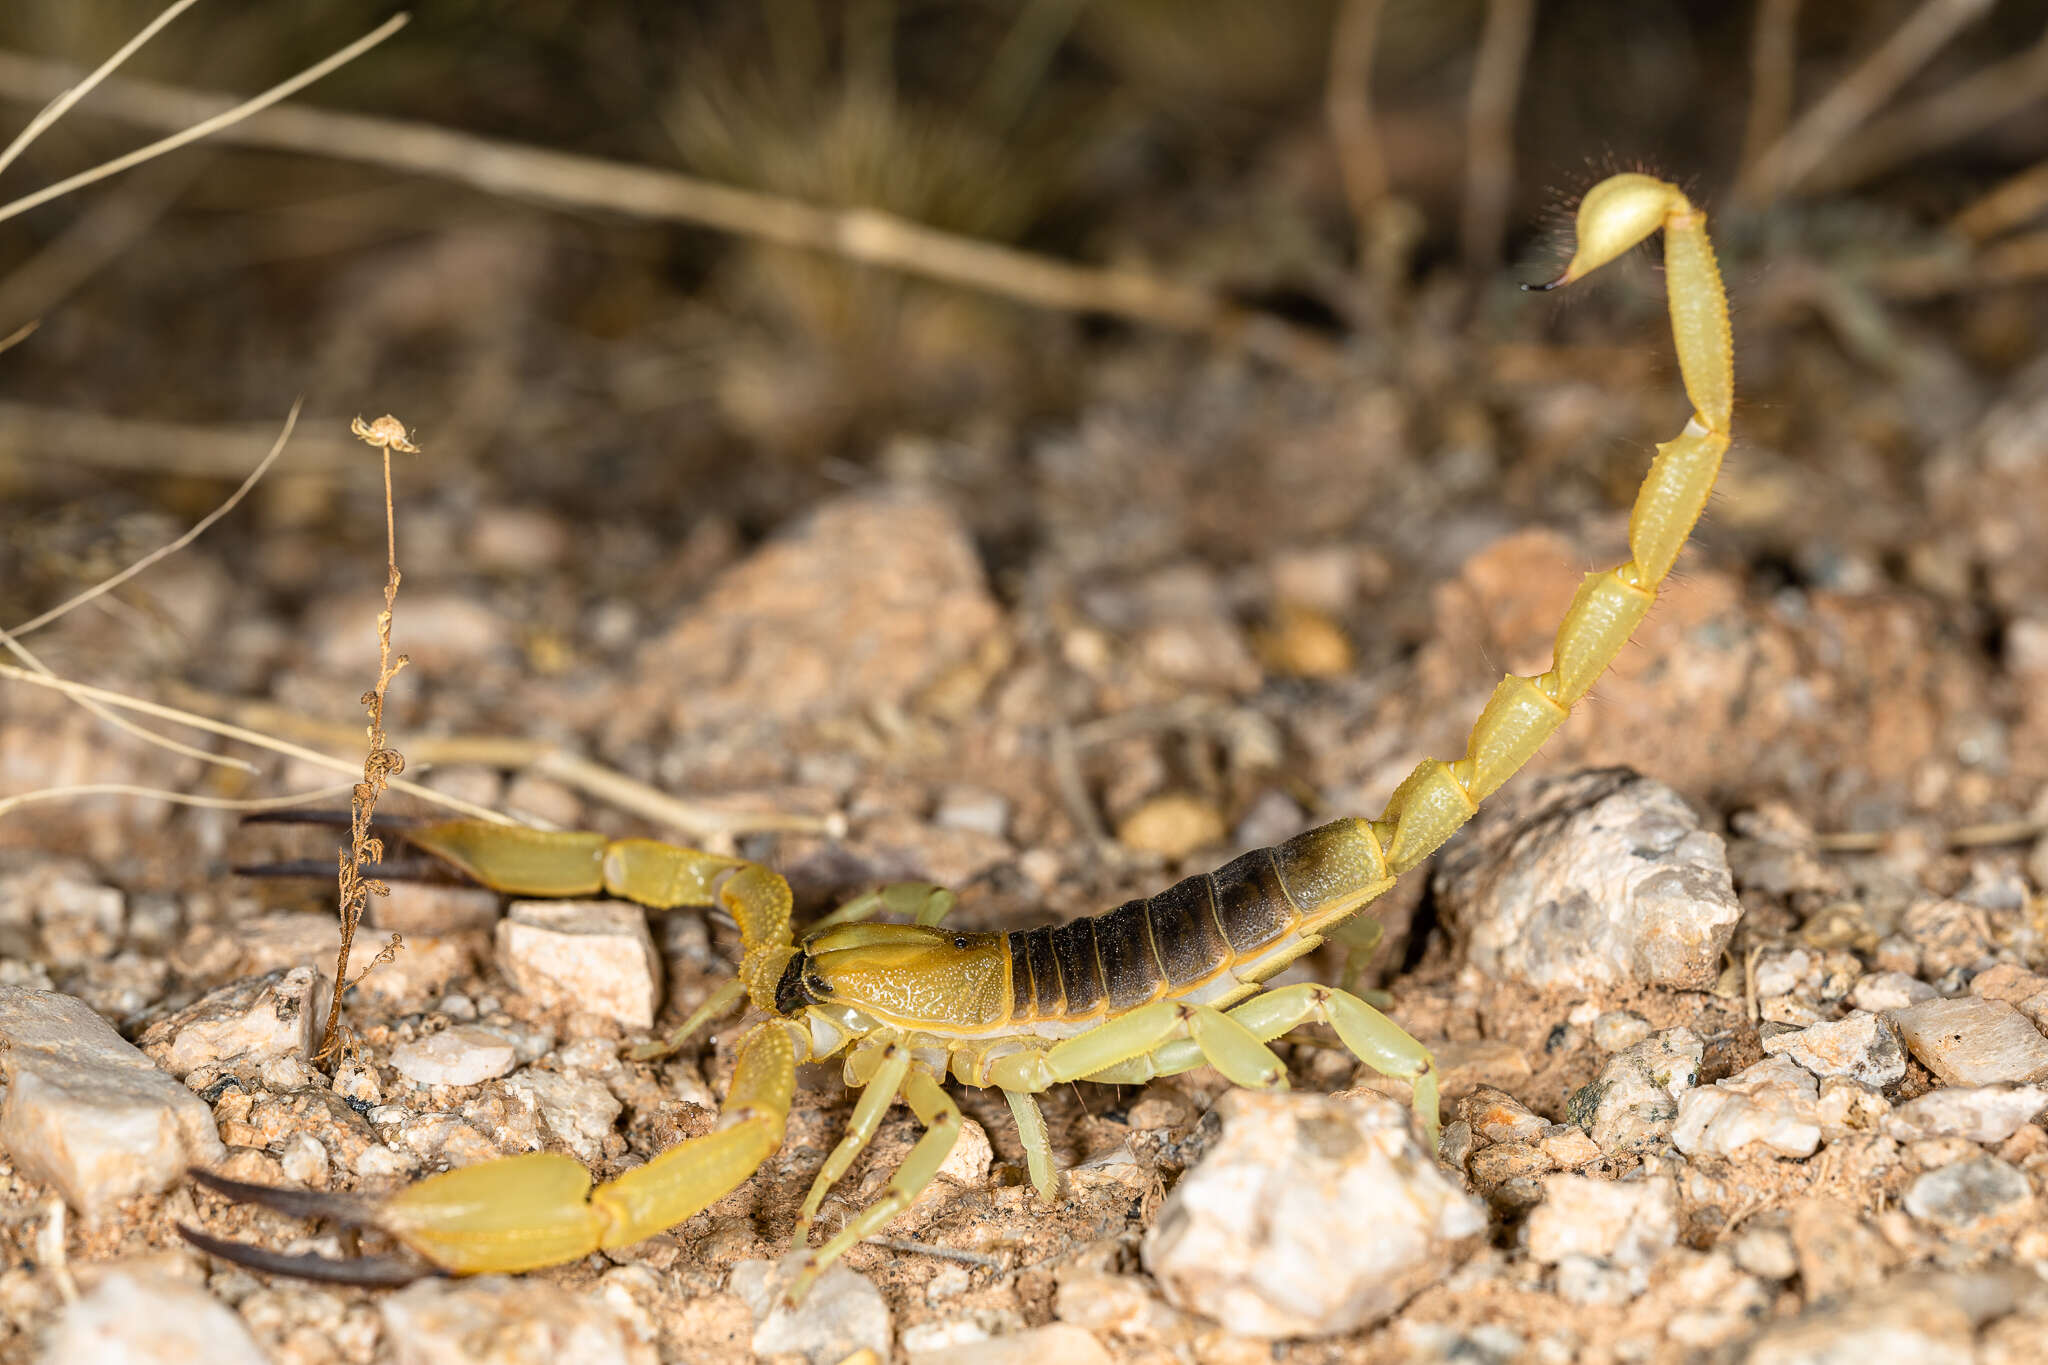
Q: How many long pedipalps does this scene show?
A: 2